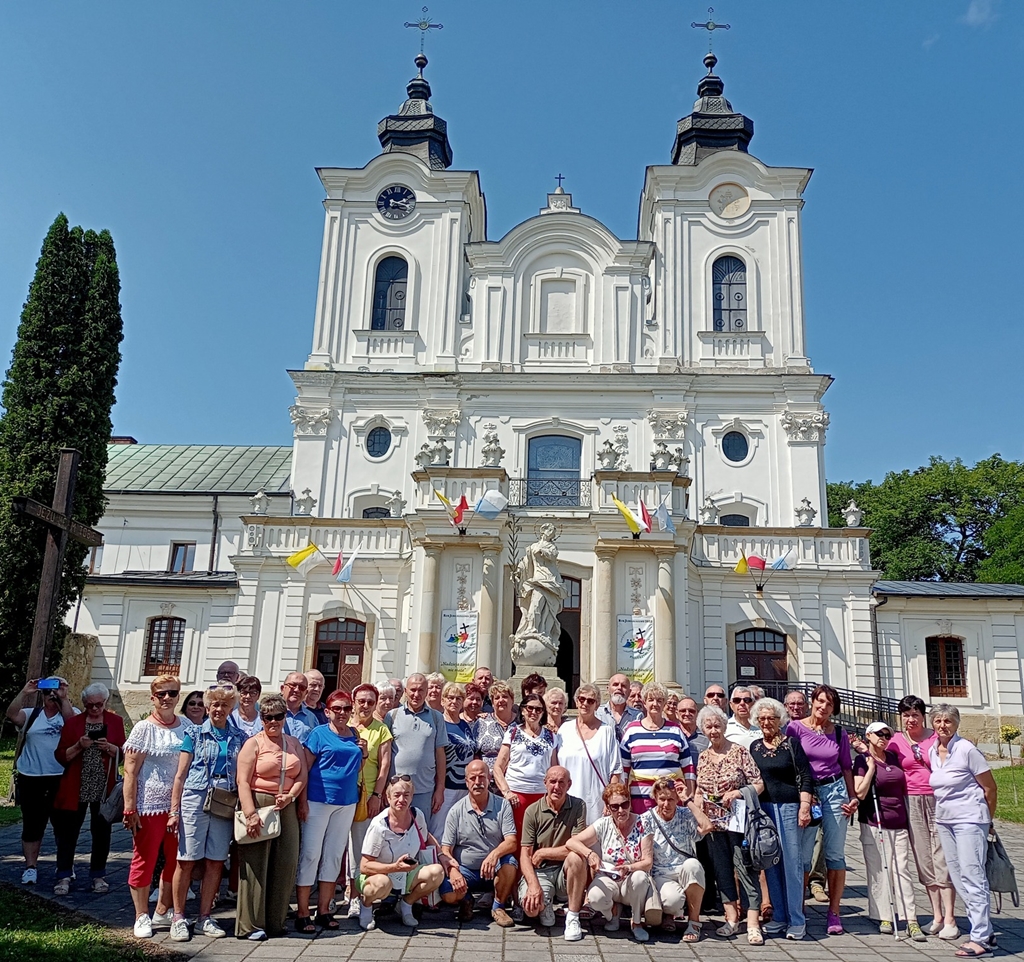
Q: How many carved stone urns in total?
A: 12